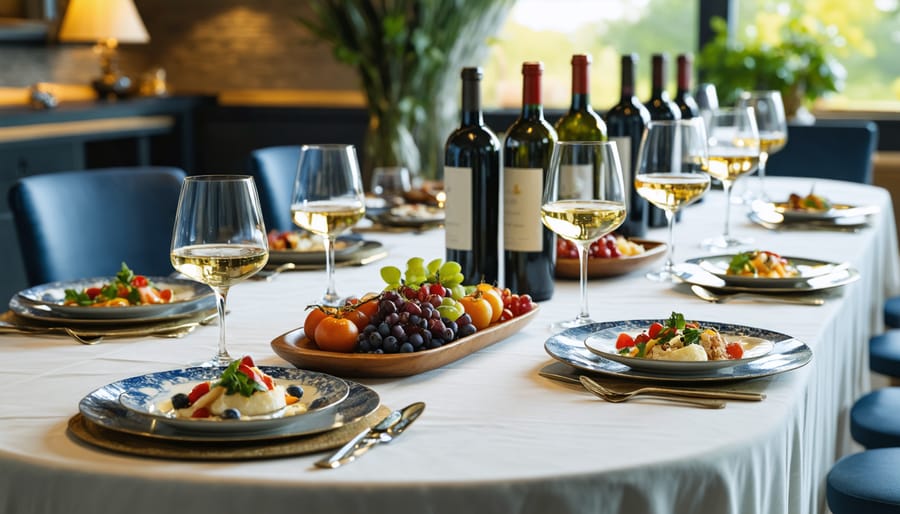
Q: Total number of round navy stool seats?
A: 4